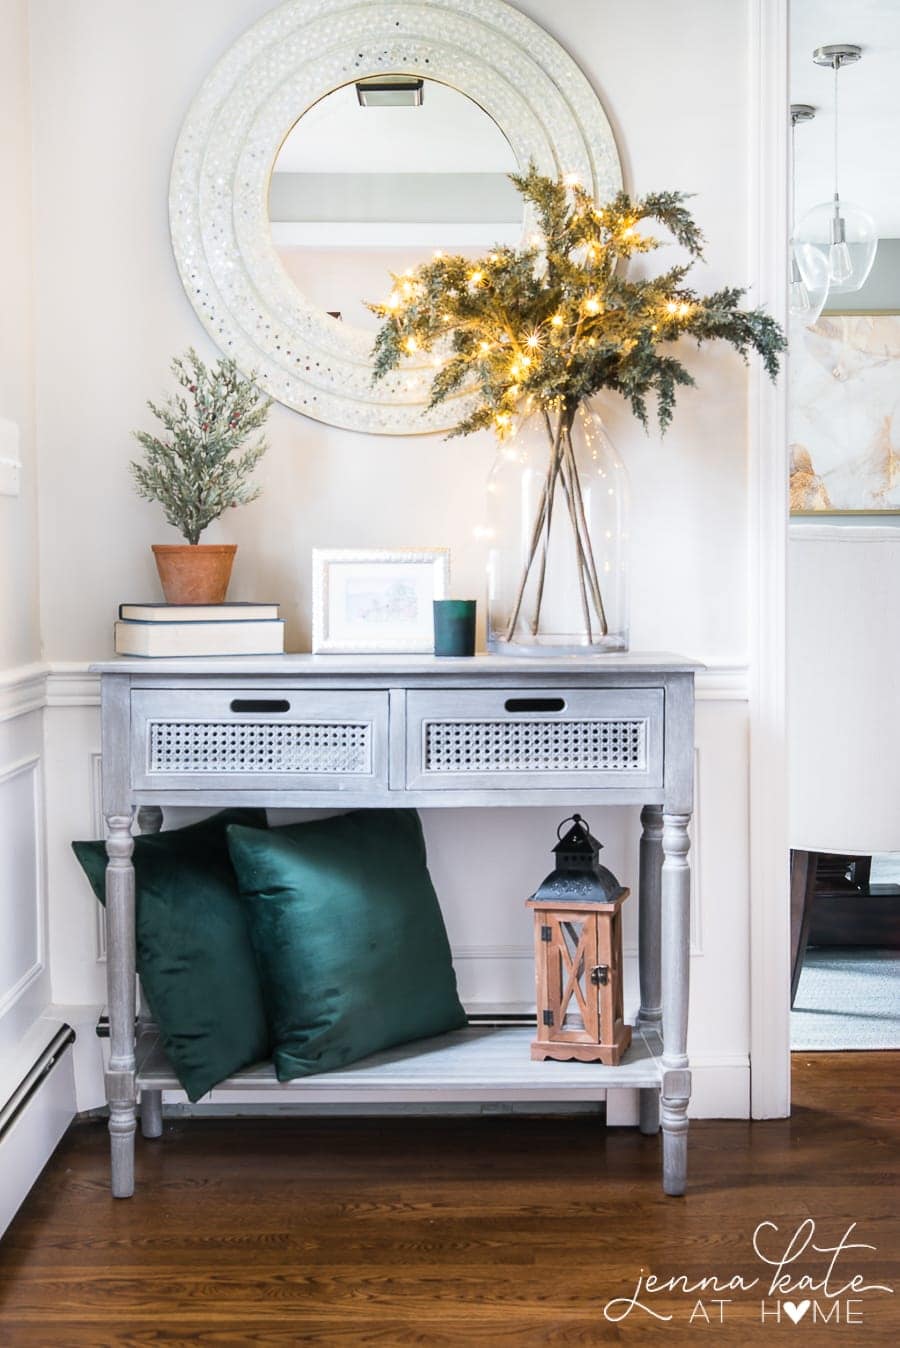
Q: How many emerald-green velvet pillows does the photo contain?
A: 2